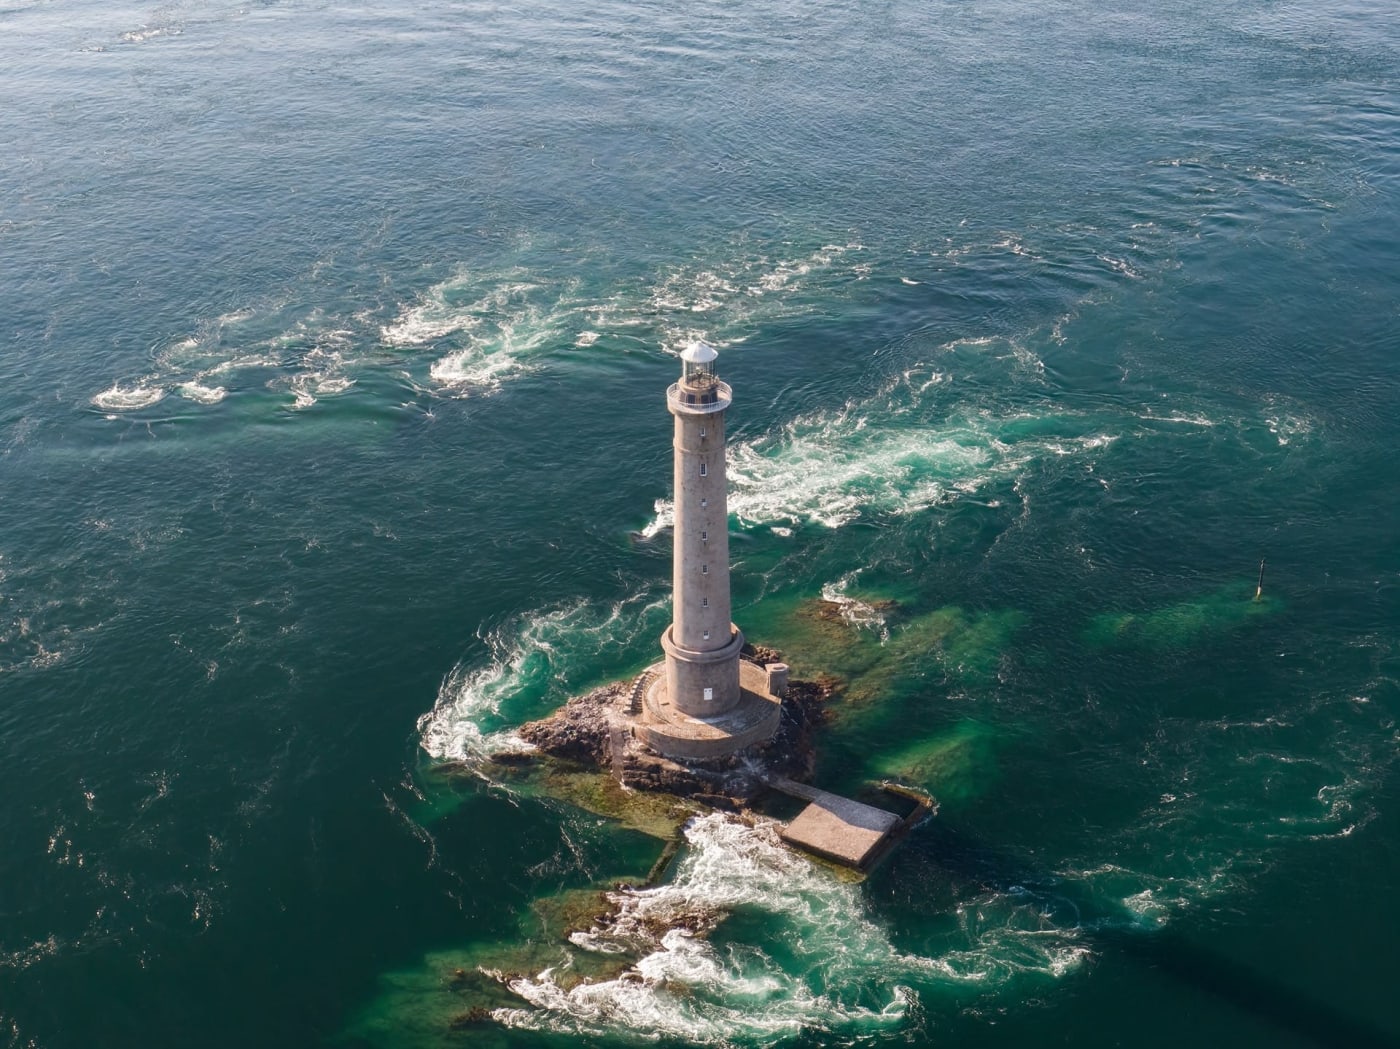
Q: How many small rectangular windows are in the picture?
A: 7